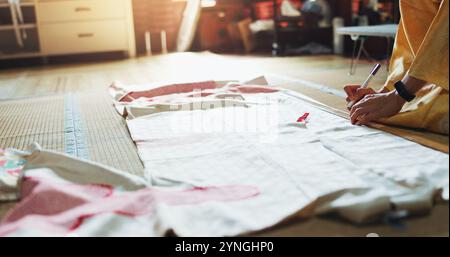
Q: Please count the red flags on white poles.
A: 0